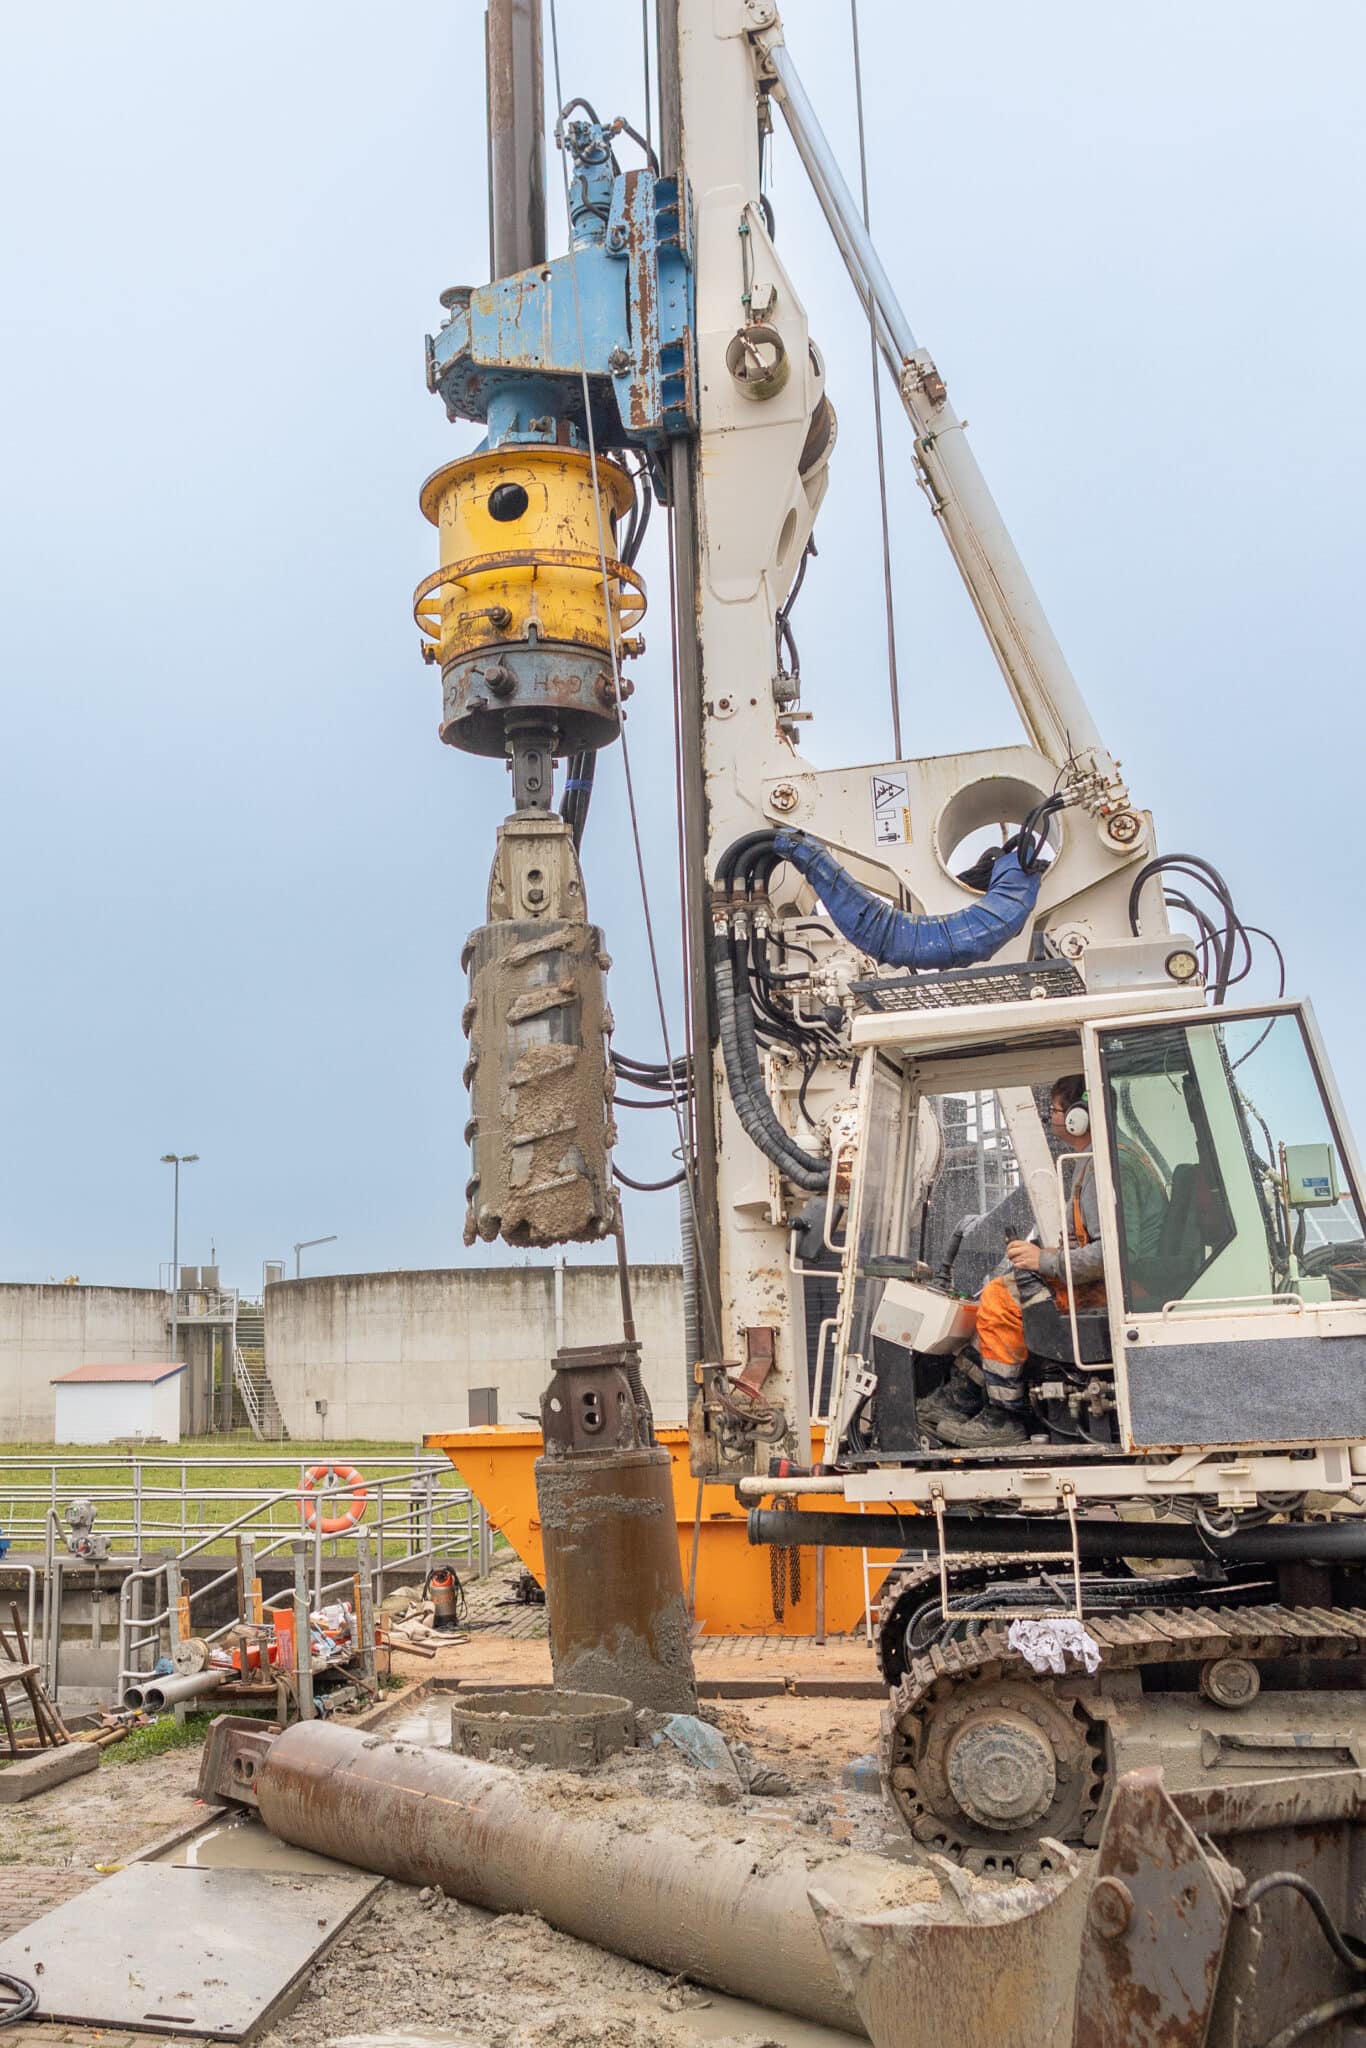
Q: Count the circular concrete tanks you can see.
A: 2